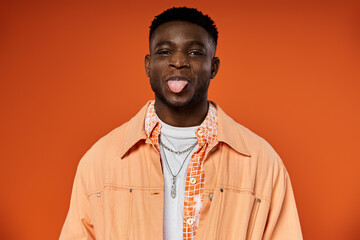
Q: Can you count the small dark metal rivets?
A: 4